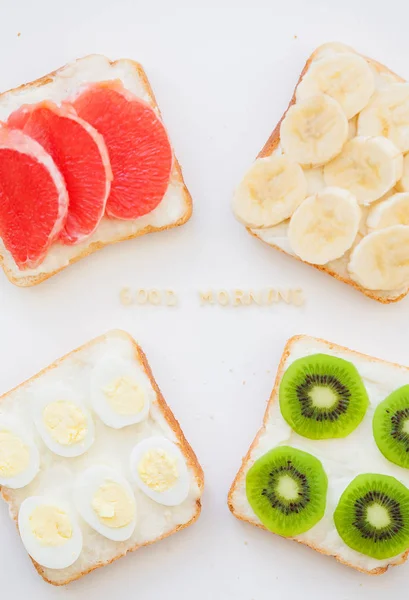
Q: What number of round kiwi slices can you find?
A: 4